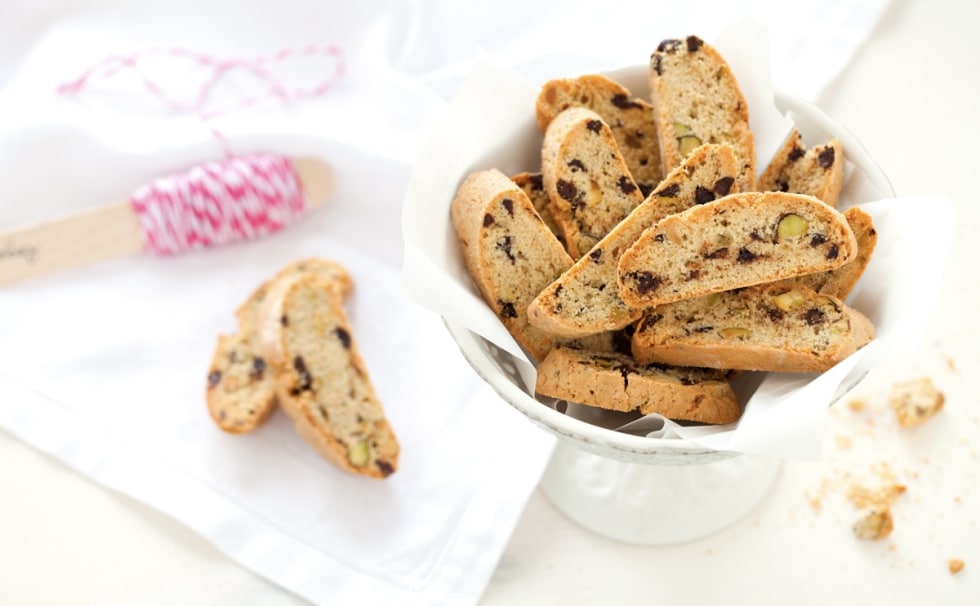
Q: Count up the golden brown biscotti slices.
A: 13